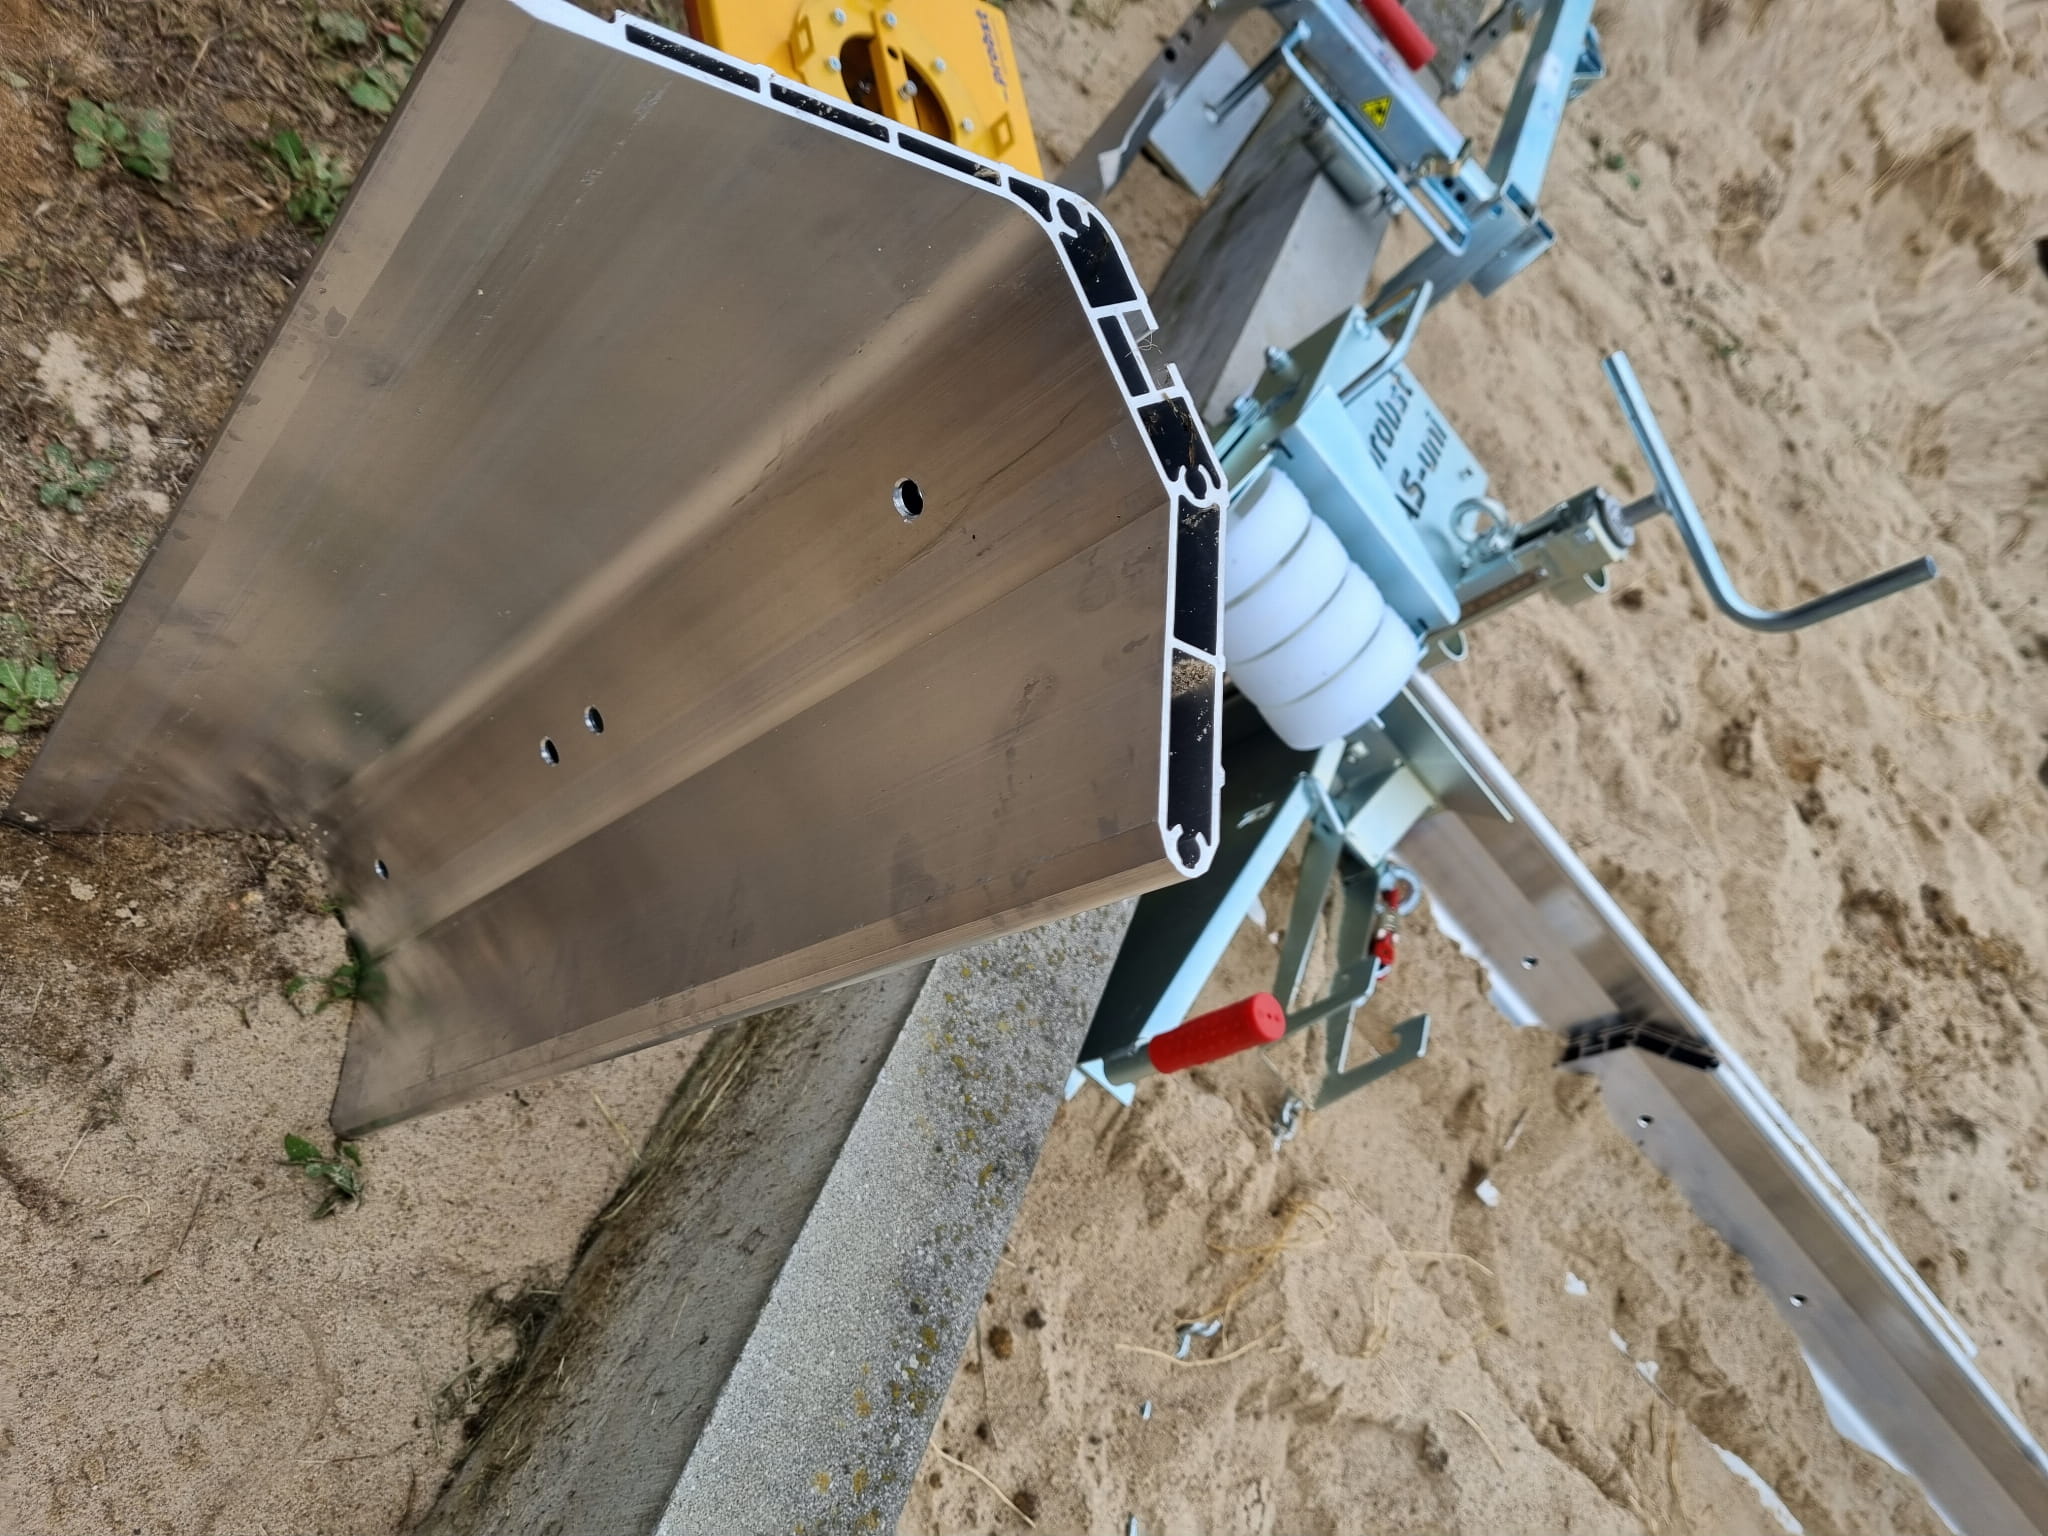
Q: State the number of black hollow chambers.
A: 9